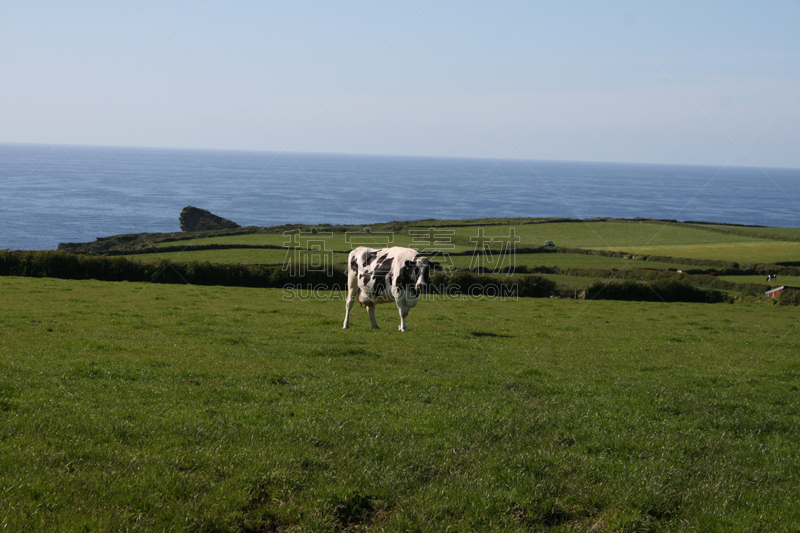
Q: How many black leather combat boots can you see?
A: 0